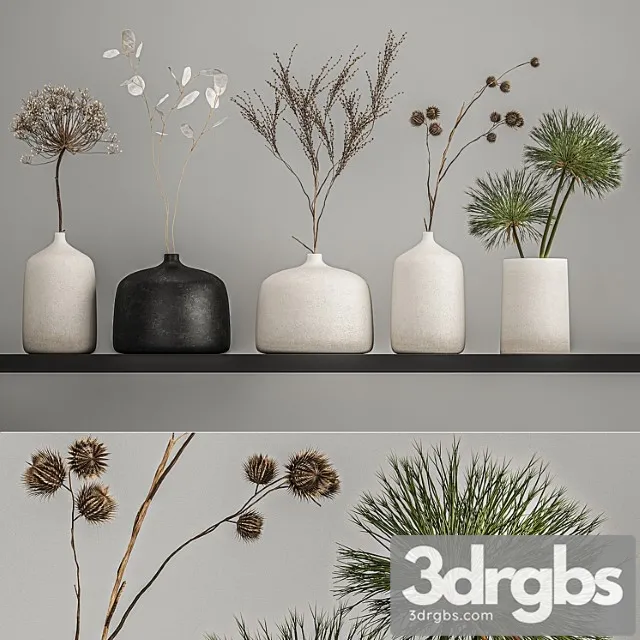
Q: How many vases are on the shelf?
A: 5